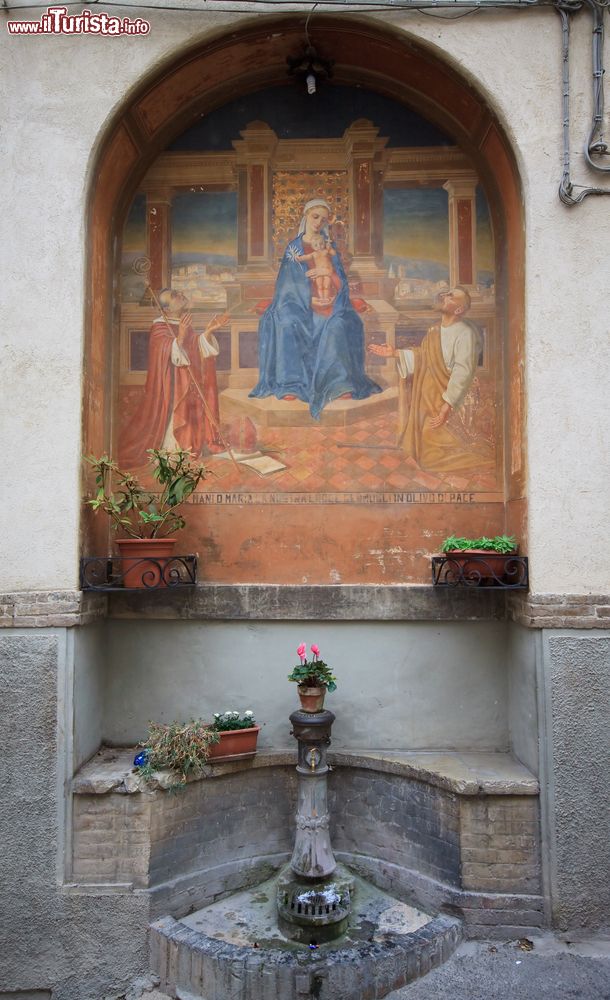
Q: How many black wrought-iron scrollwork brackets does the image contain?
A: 2